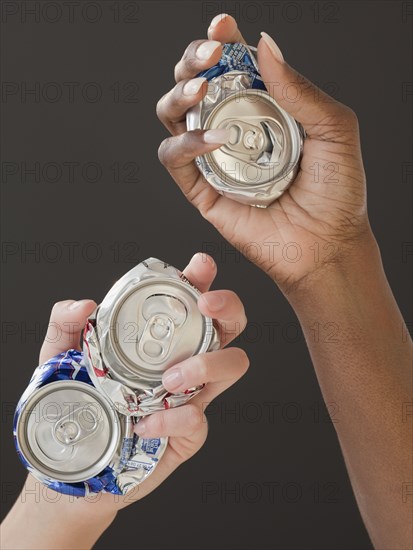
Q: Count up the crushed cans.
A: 3